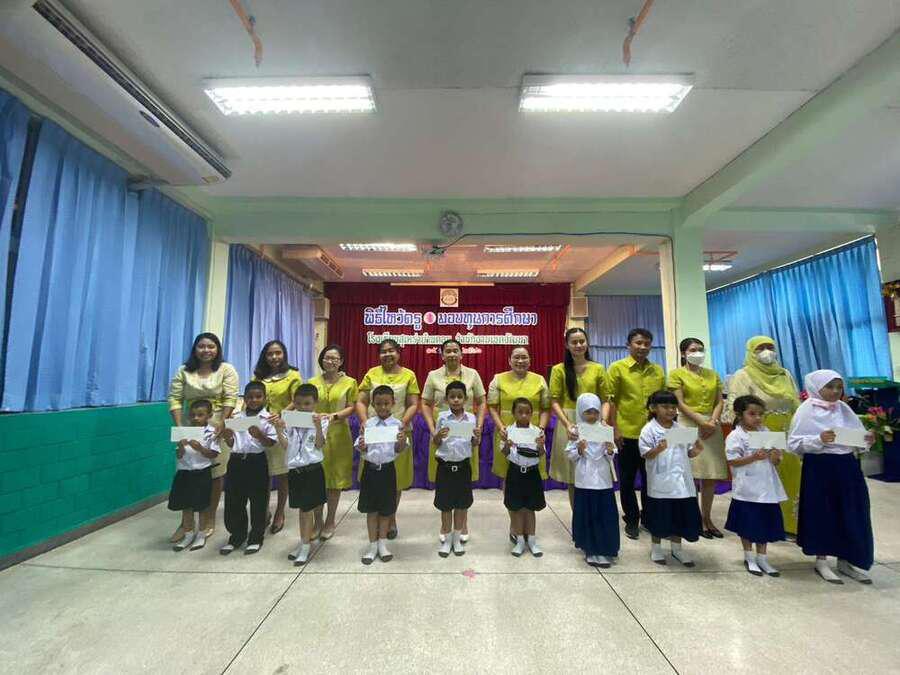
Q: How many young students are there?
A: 10